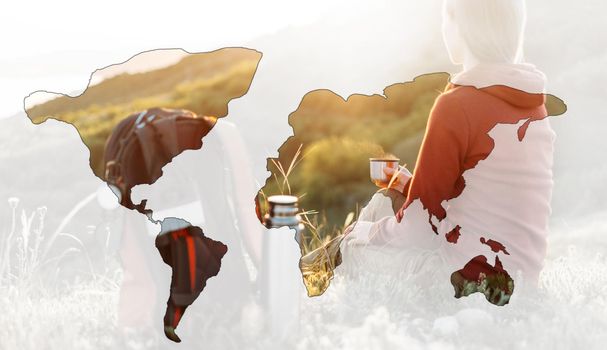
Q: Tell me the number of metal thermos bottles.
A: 1